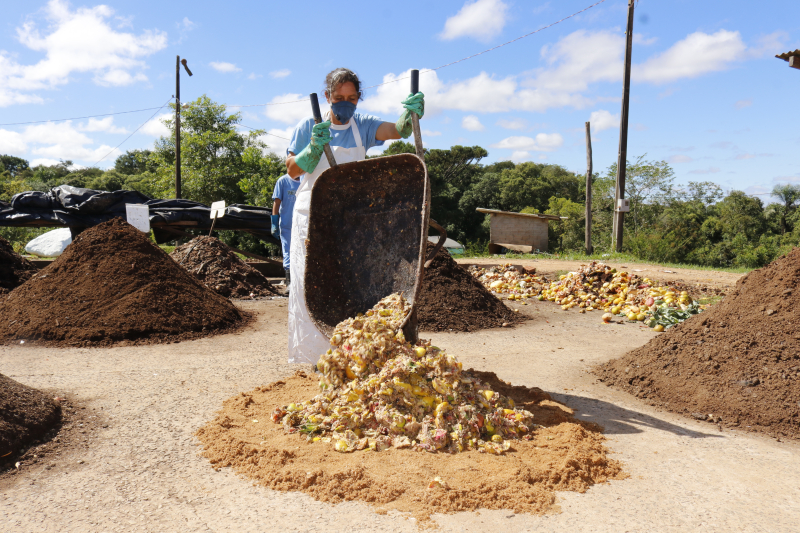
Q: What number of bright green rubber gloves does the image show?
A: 2